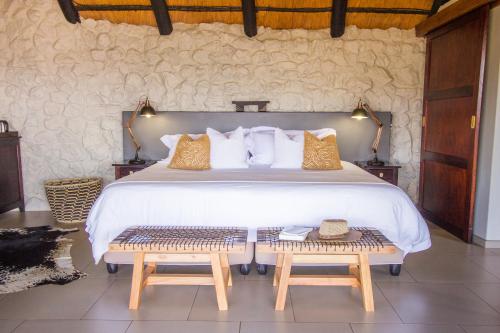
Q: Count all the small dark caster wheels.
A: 4